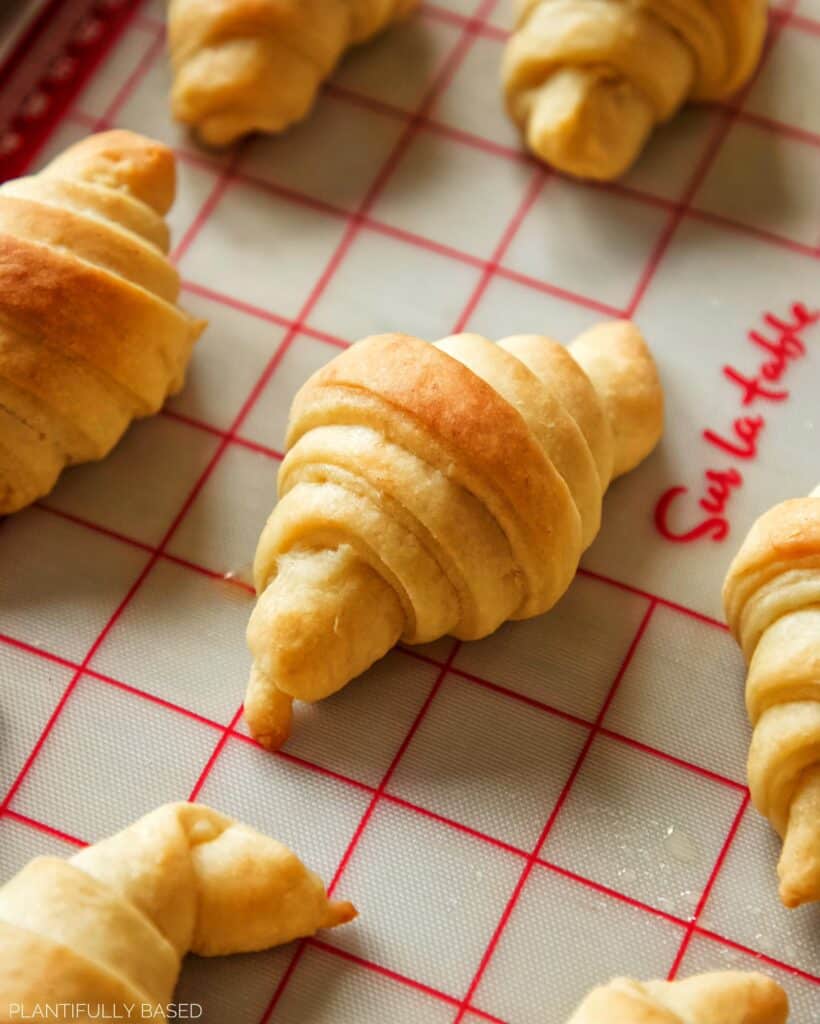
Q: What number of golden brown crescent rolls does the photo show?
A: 7